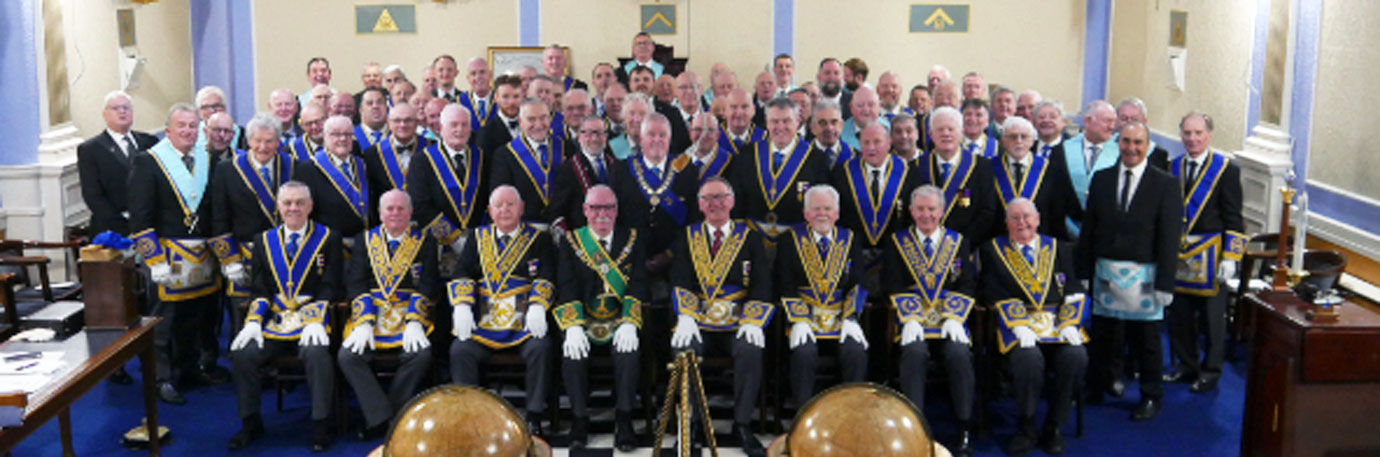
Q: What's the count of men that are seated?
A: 8